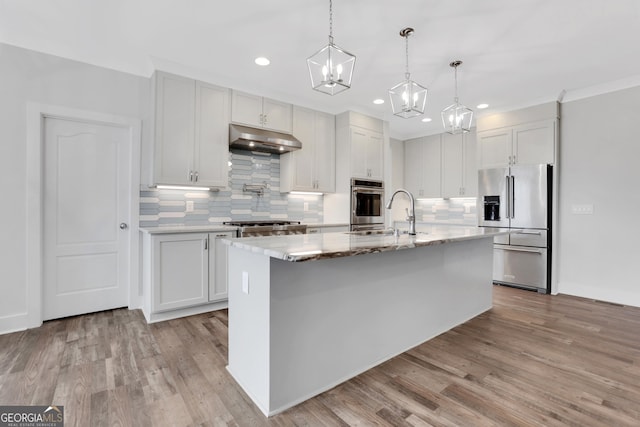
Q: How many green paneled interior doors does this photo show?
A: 0